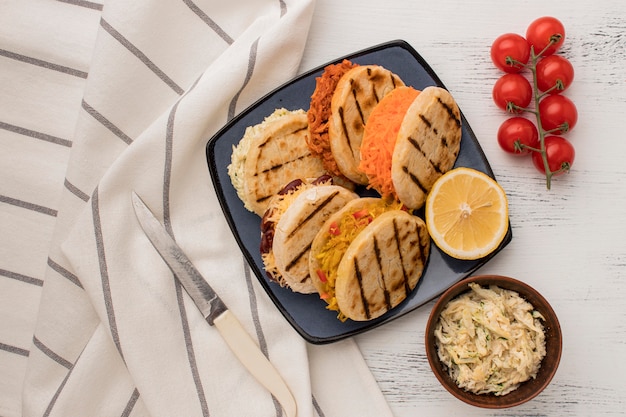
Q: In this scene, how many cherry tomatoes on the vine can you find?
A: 7